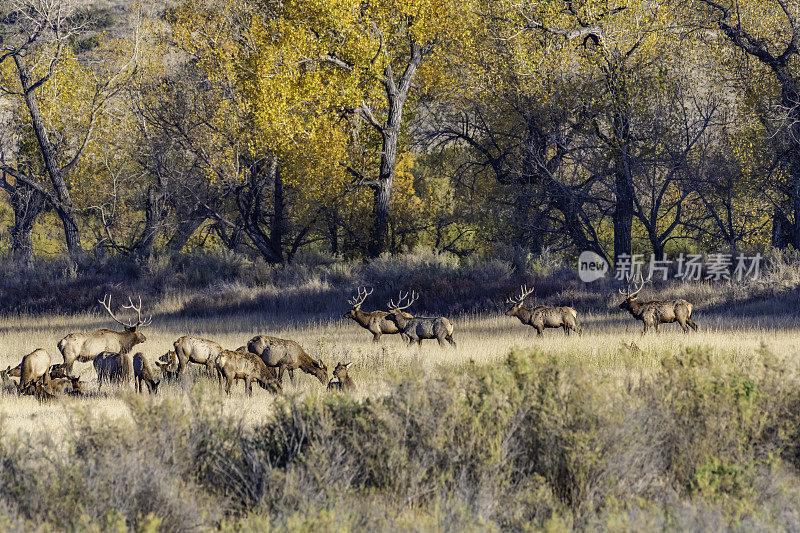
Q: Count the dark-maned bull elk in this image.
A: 5